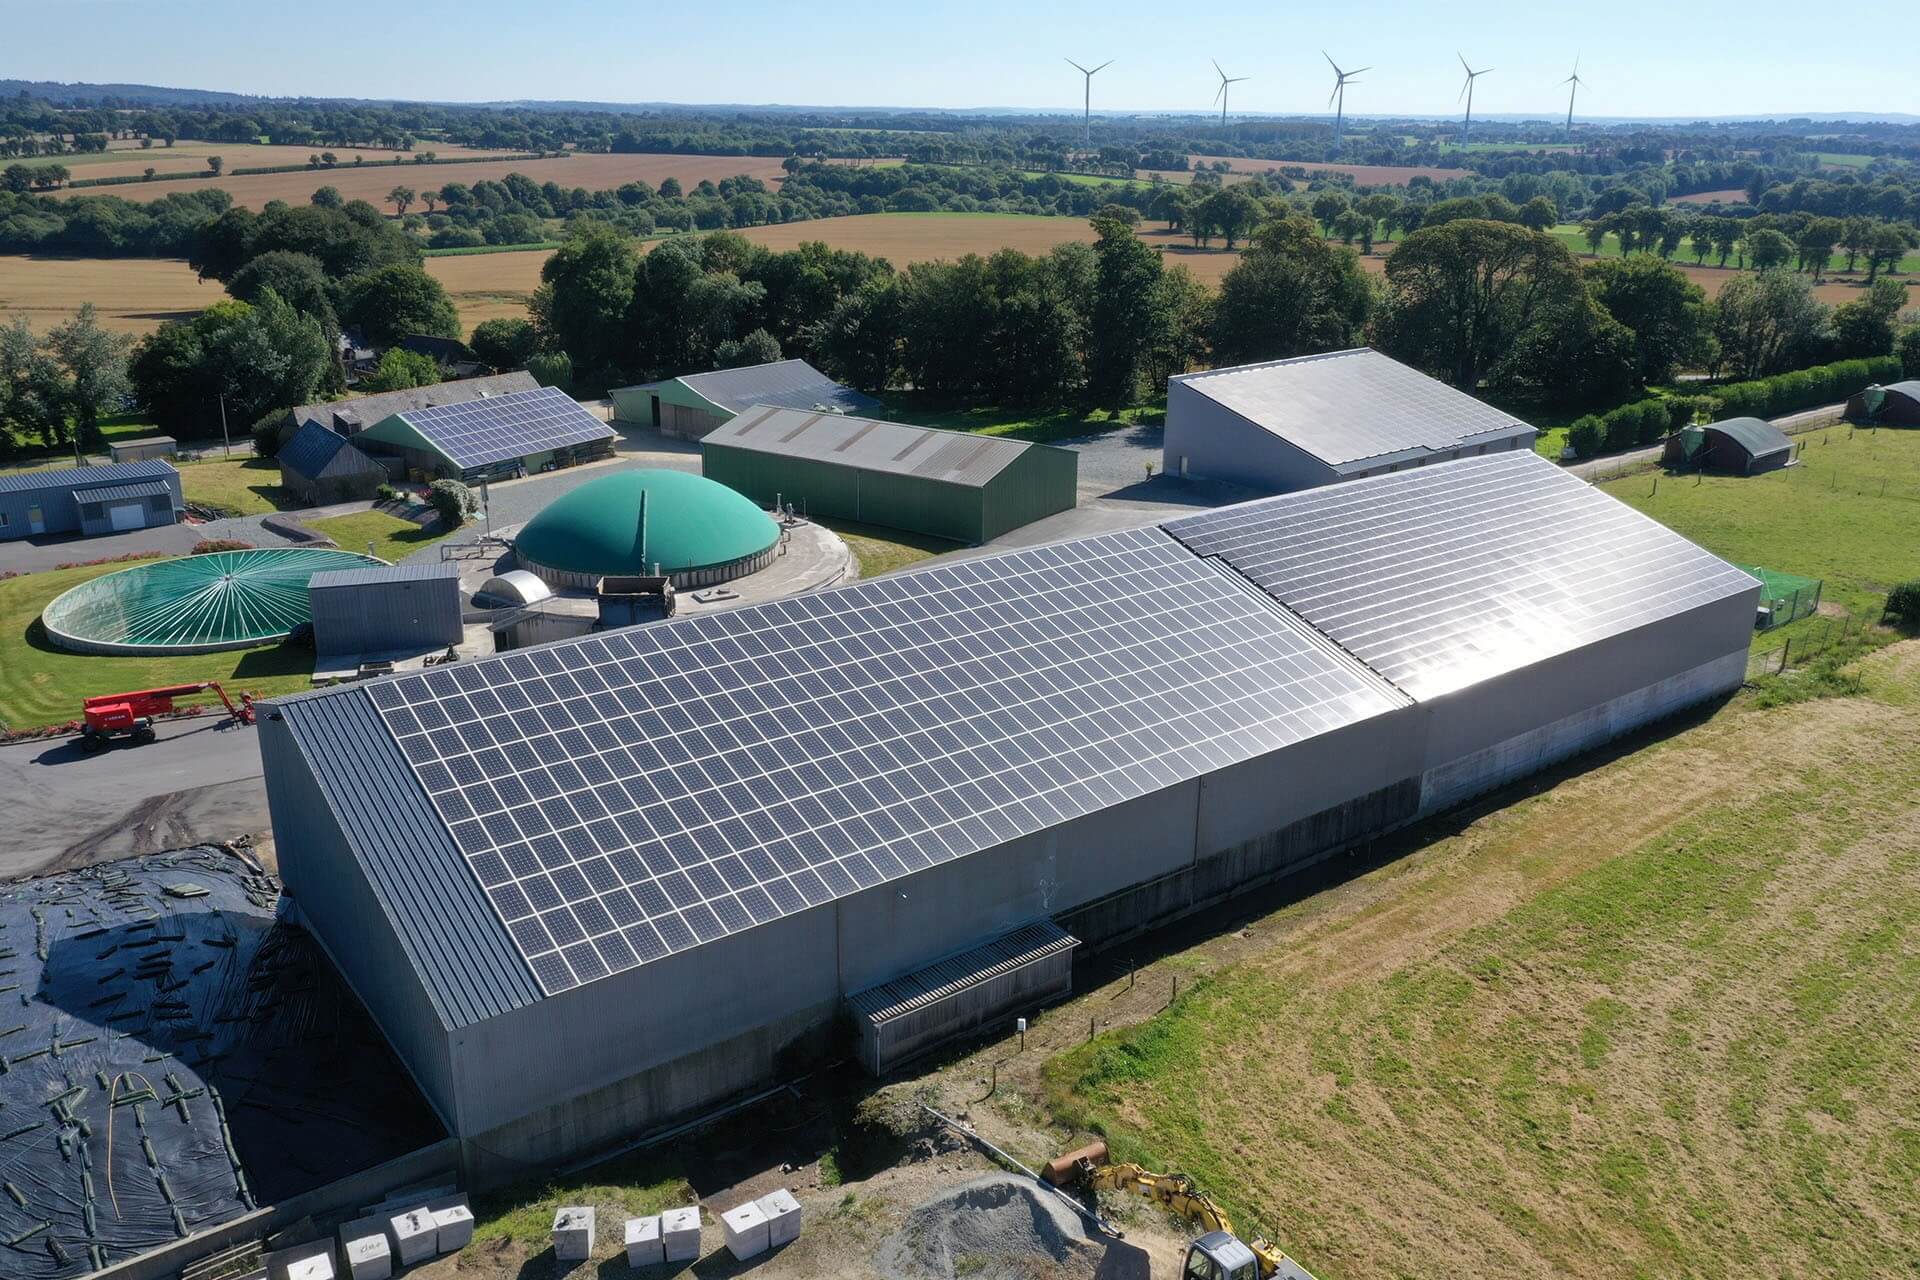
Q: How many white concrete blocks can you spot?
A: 9